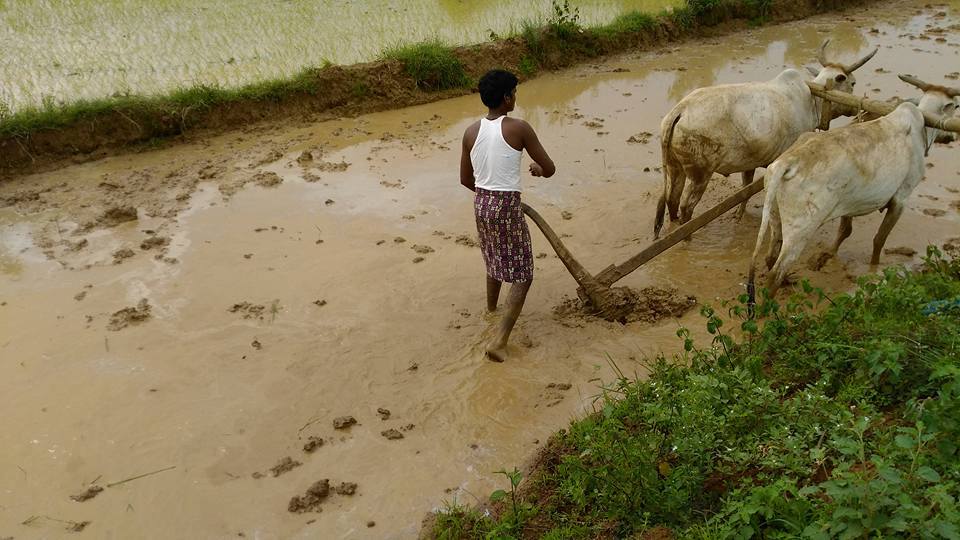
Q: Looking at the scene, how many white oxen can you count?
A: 2